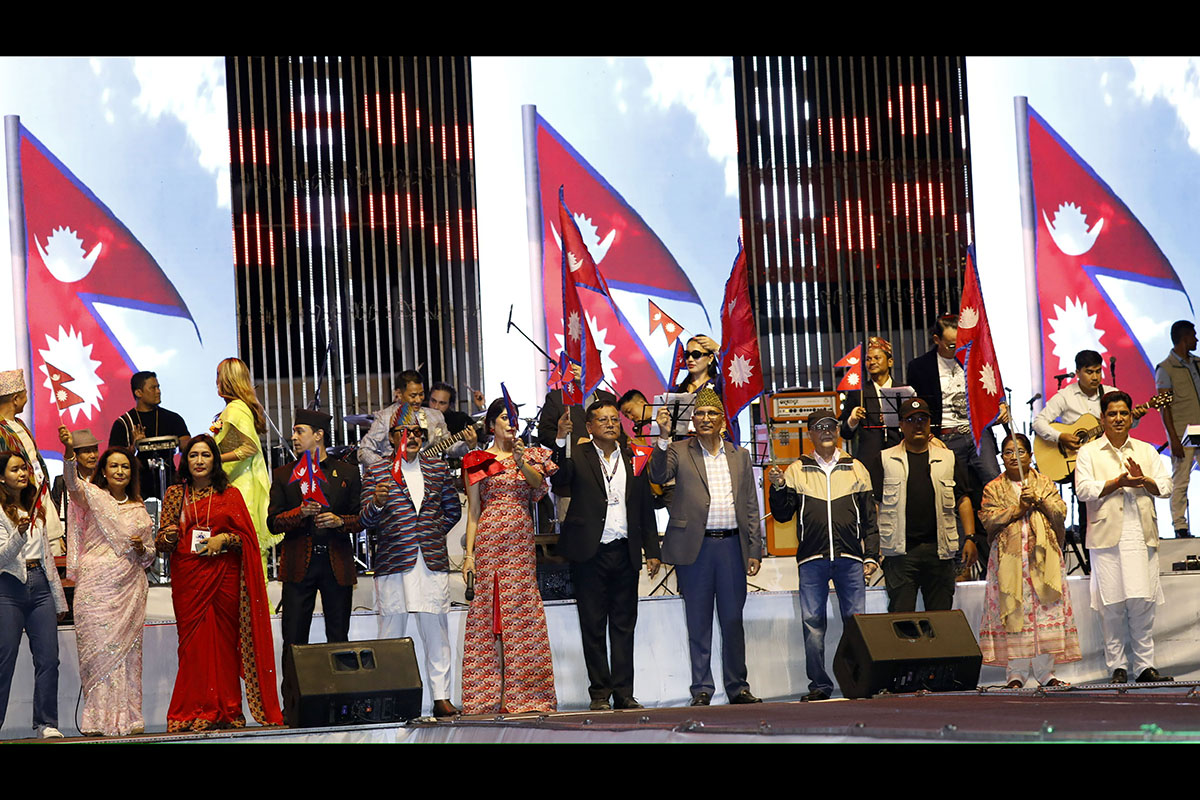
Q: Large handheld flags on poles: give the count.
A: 3